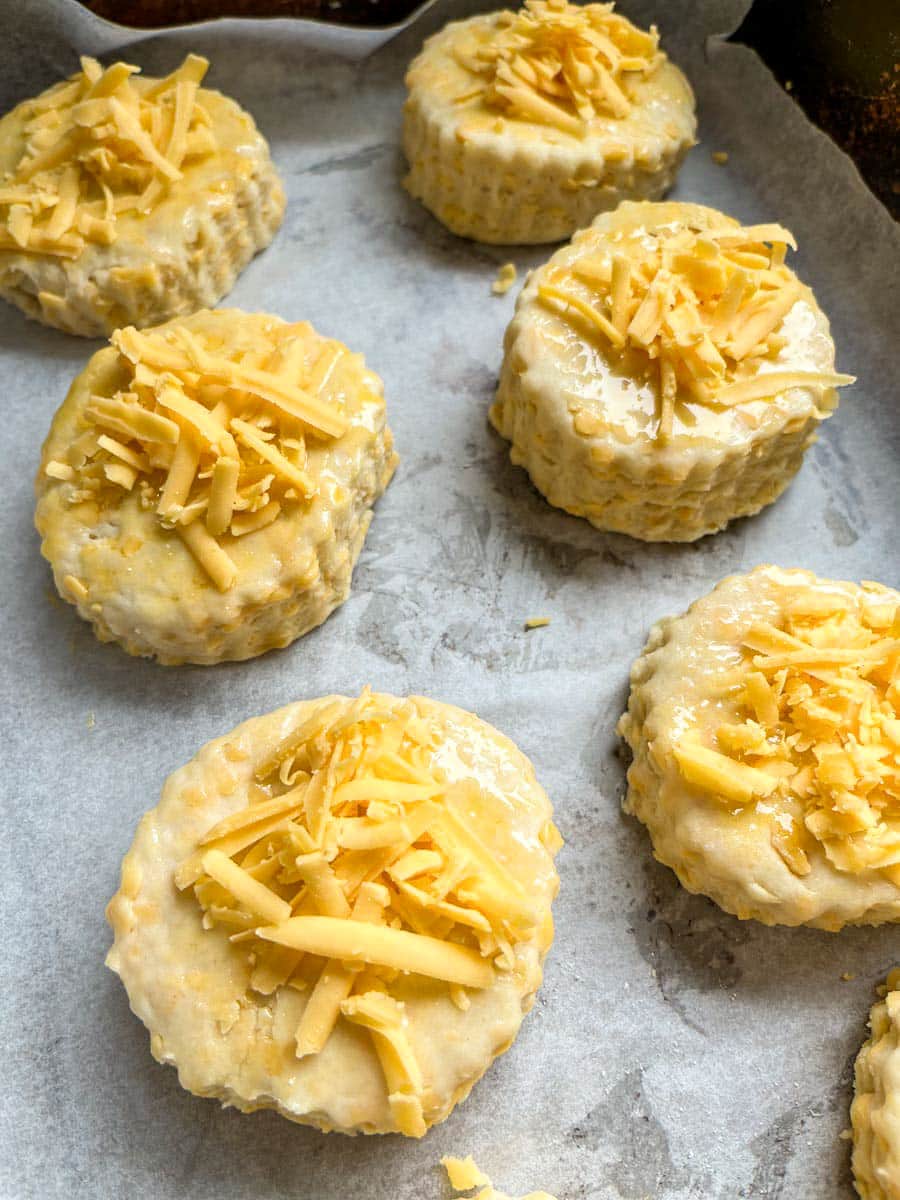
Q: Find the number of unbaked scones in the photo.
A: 7